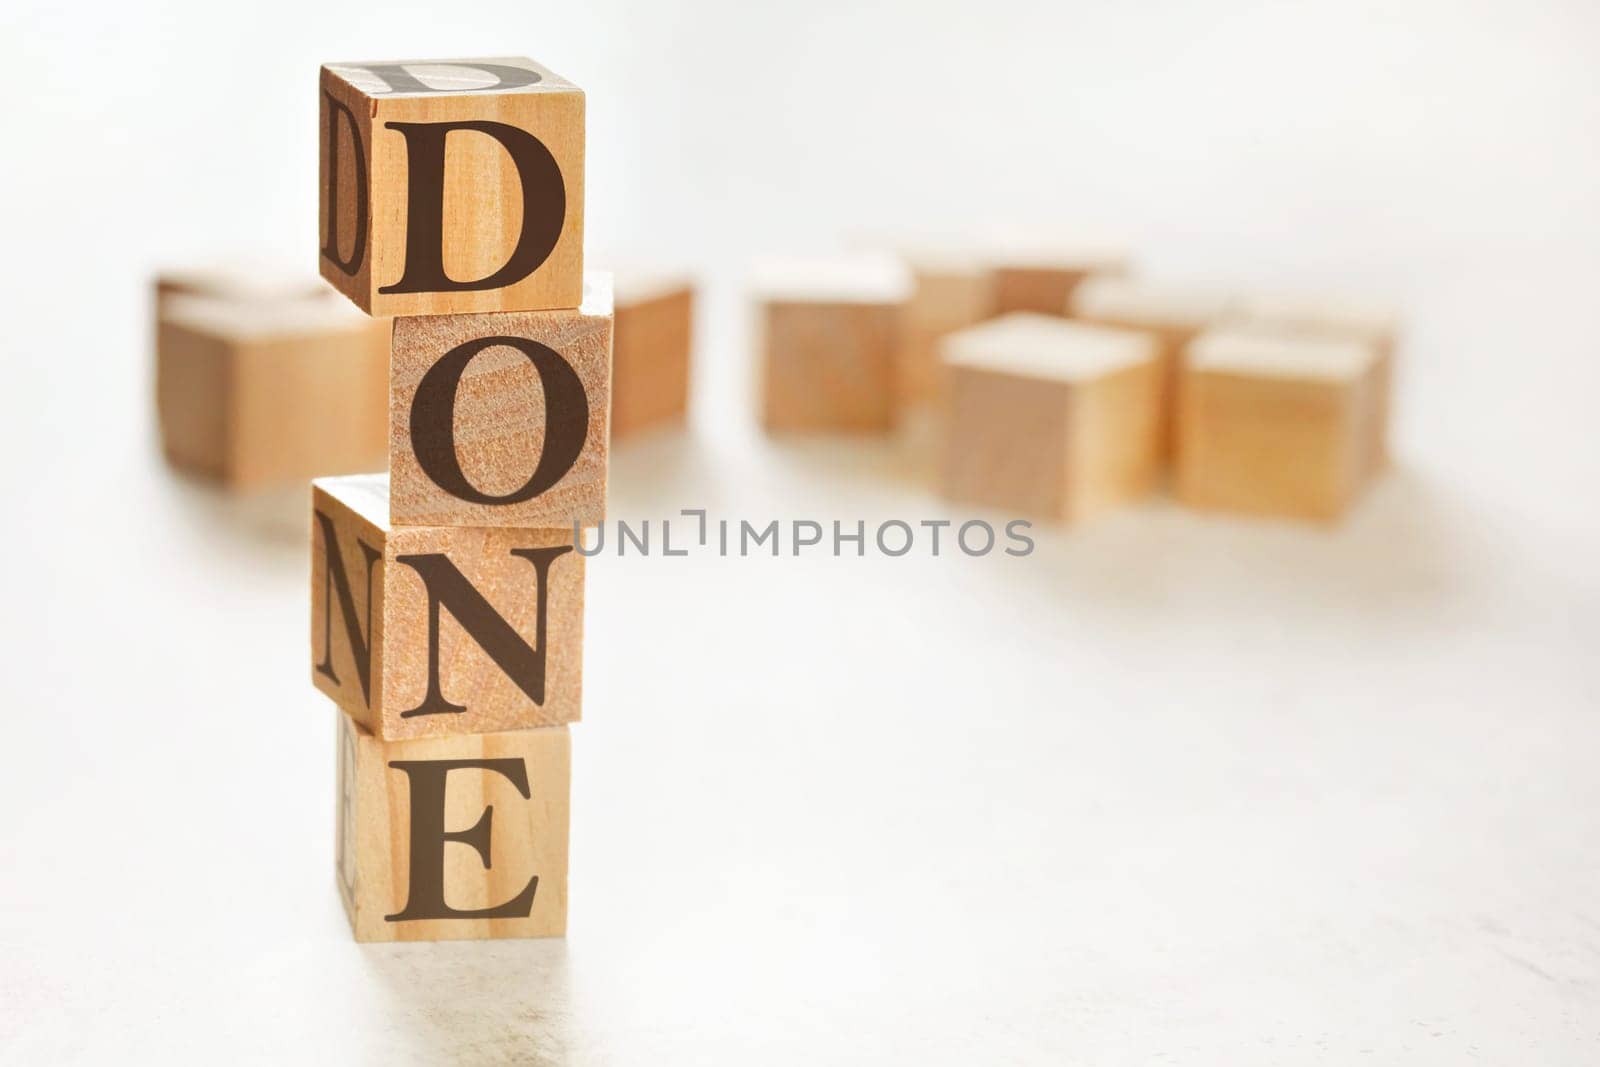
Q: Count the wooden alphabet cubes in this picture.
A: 4